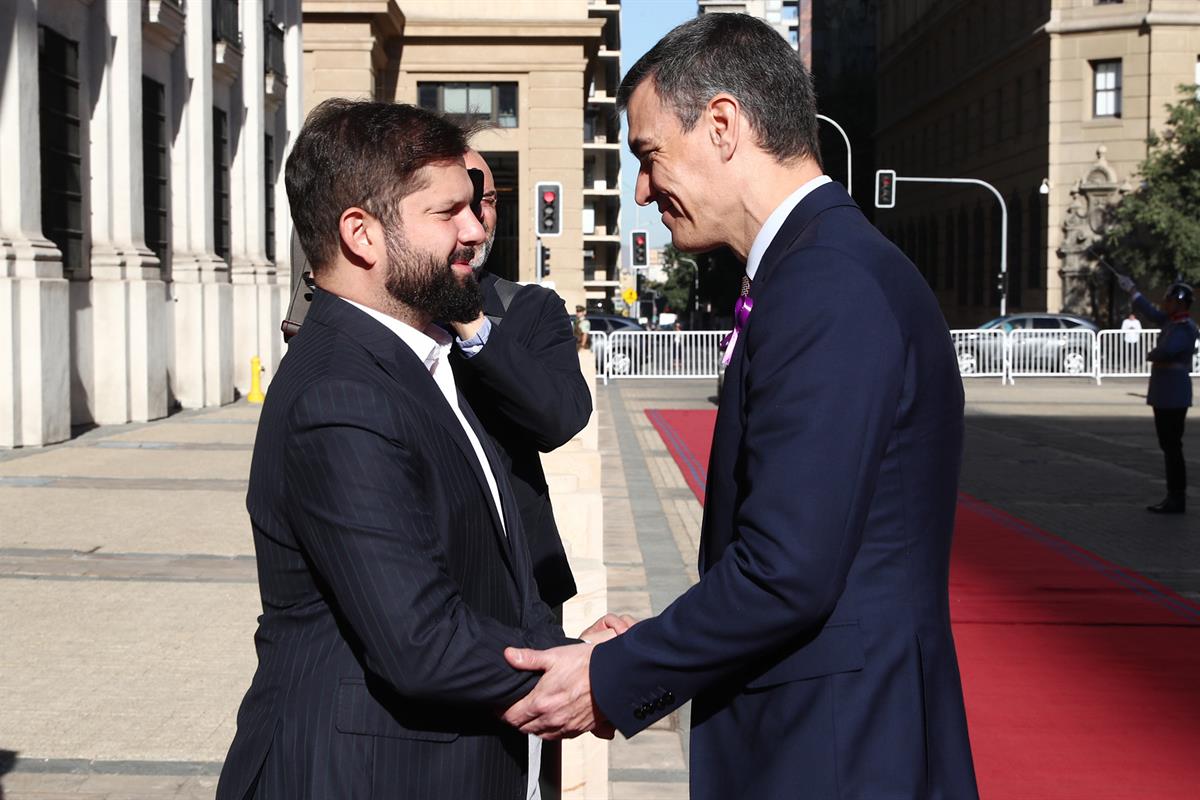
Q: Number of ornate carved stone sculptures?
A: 1